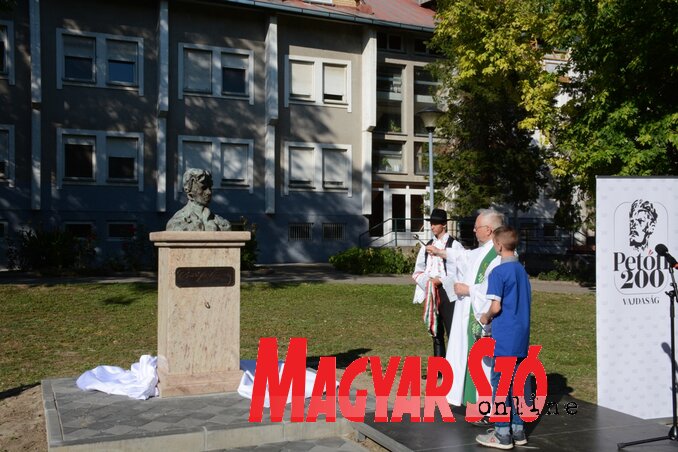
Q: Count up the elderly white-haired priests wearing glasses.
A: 1